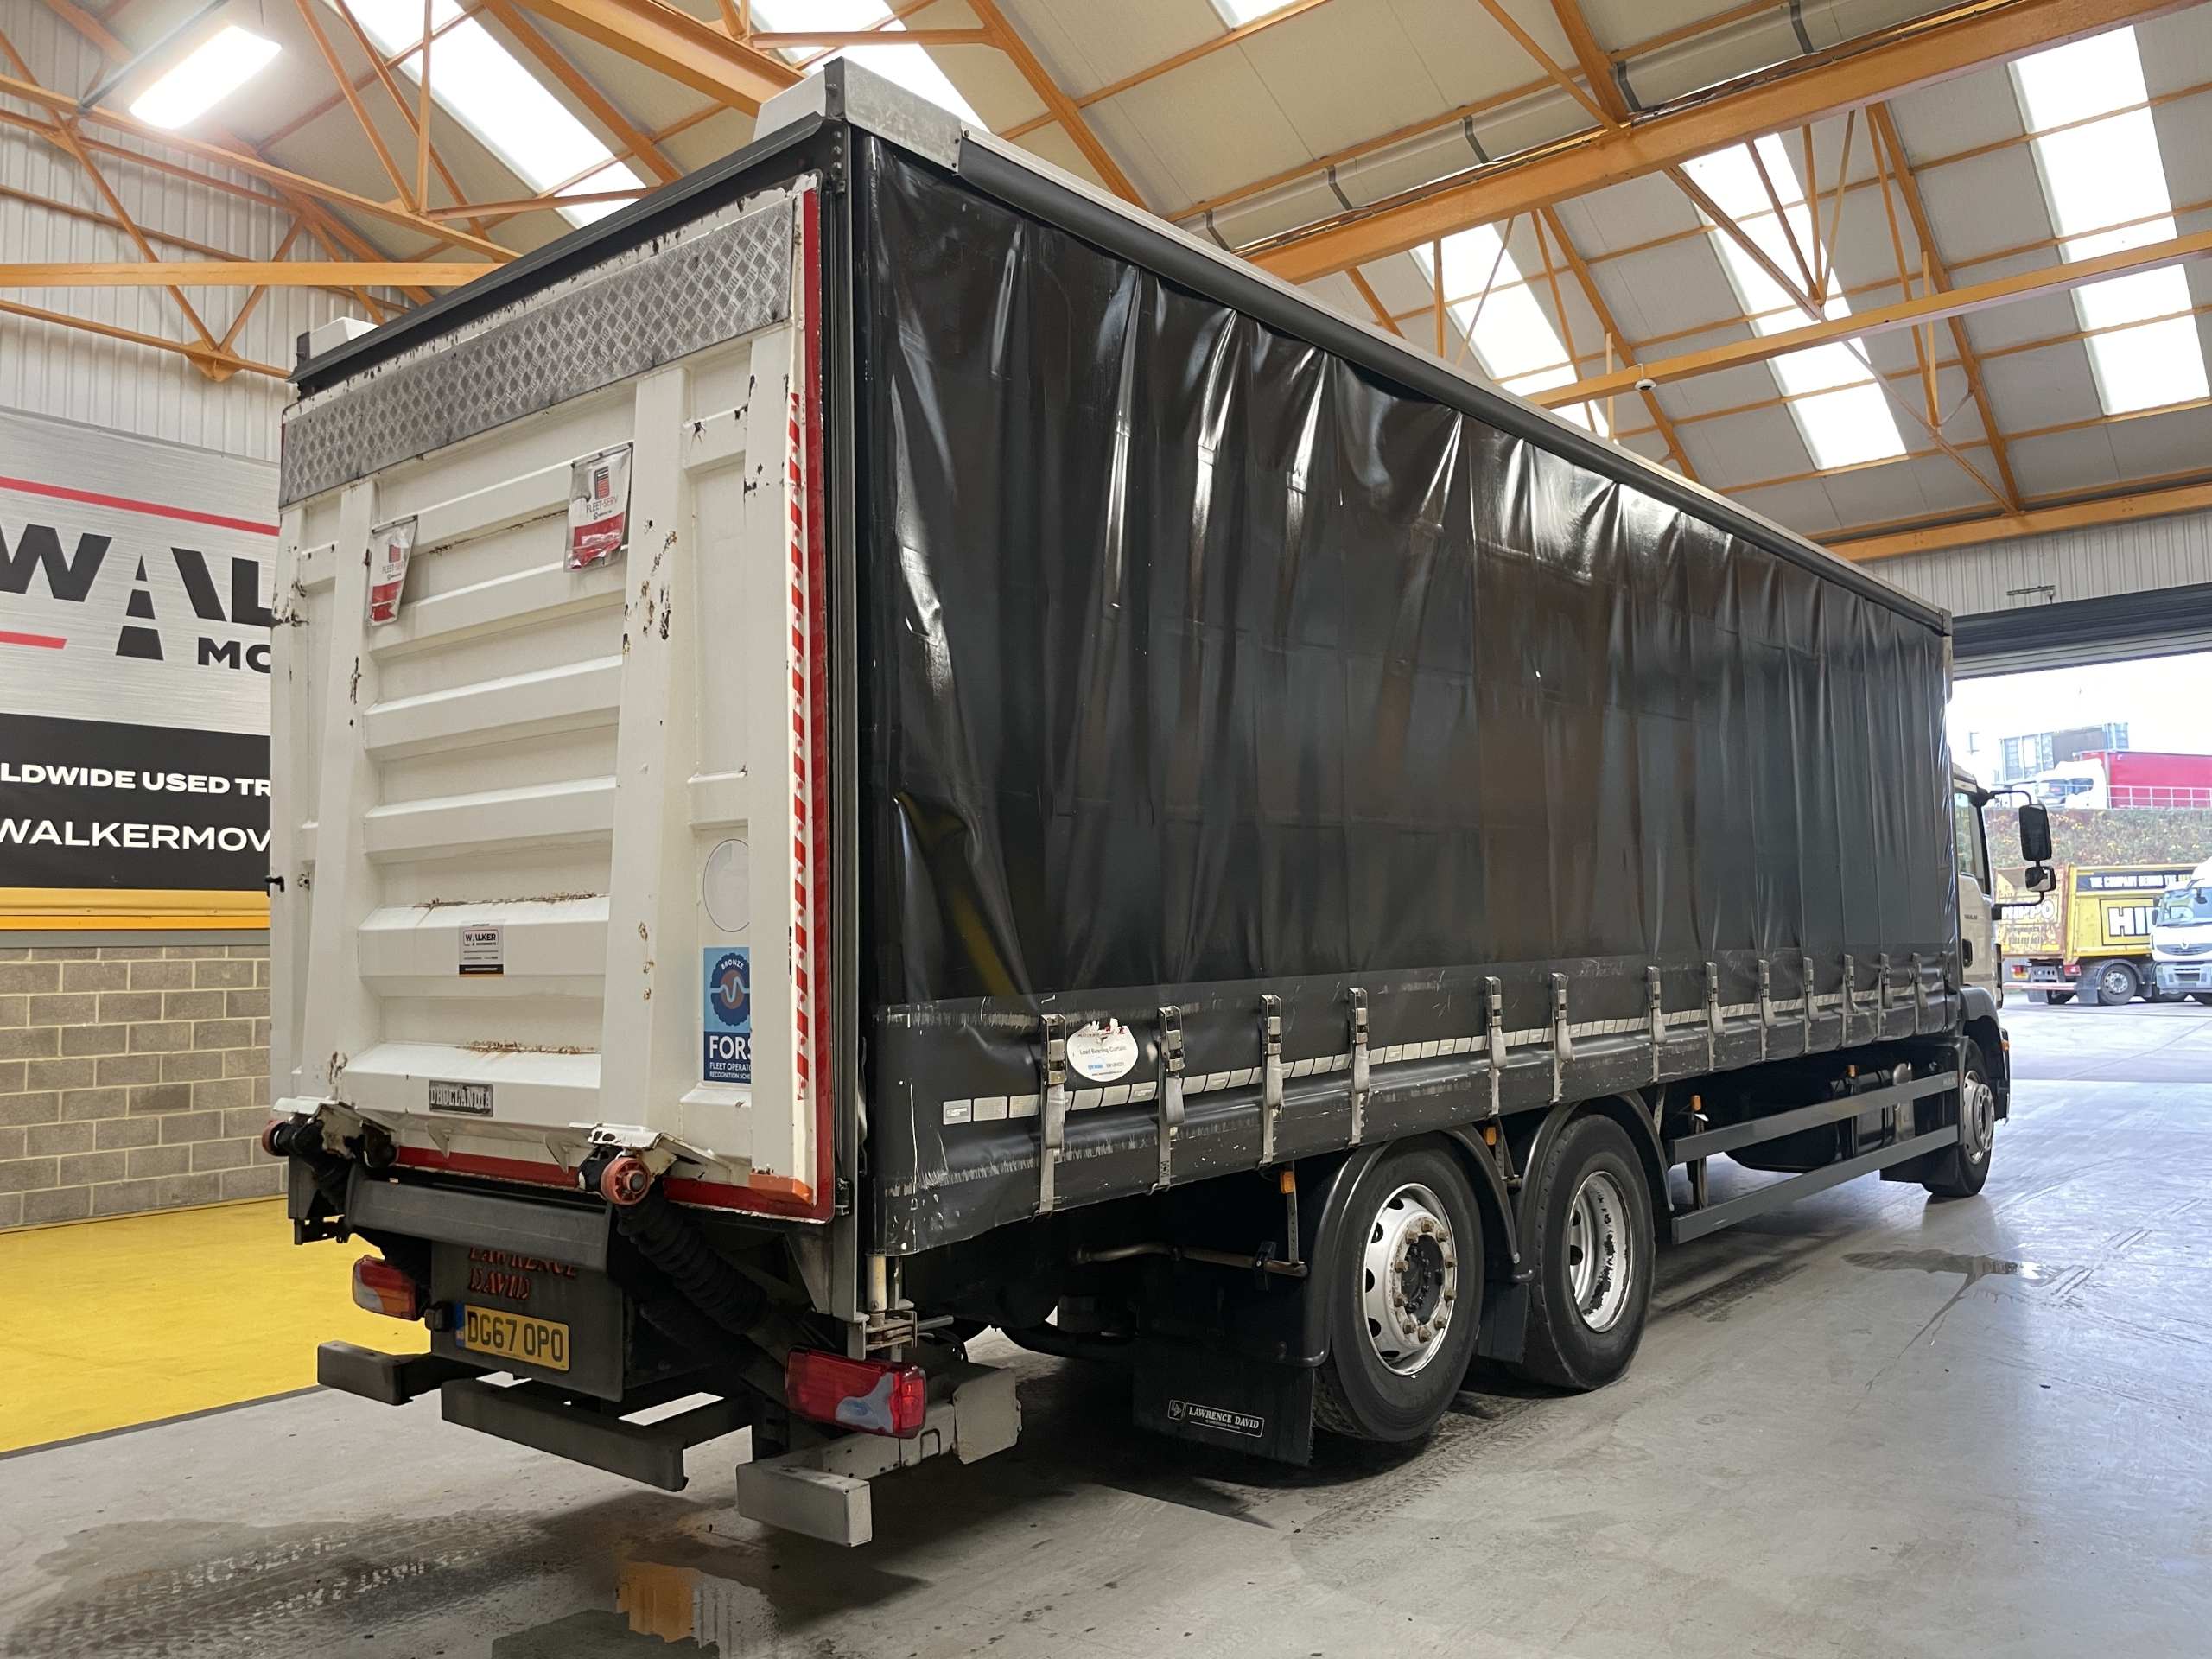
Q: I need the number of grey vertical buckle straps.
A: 13